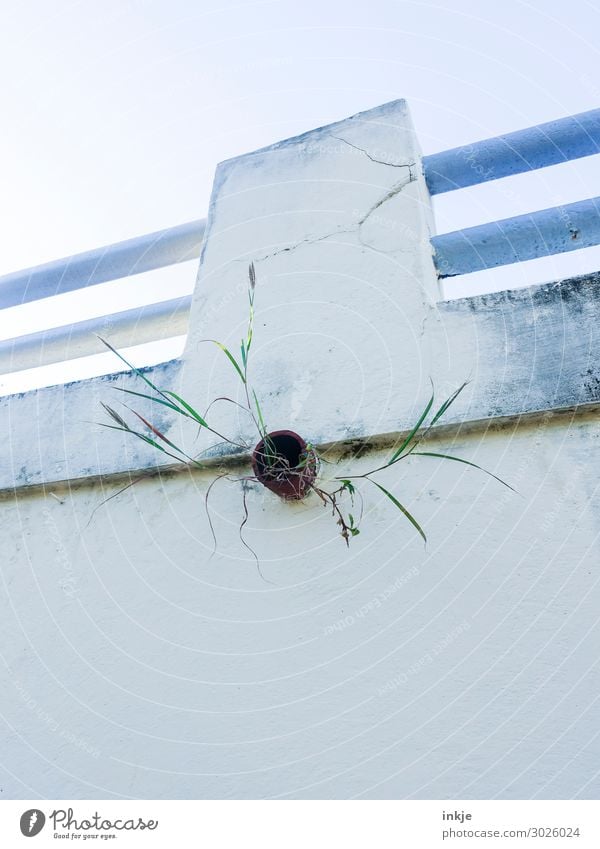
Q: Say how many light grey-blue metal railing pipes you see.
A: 4